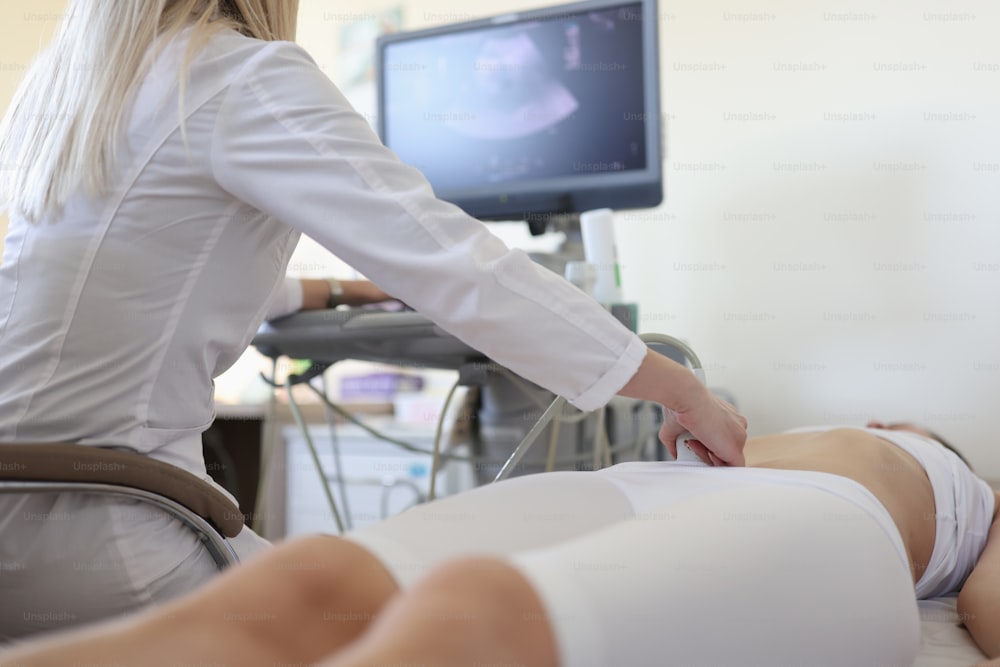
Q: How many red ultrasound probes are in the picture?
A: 0